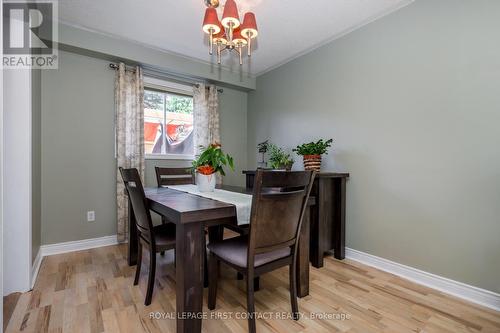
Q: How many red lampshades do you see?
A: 5